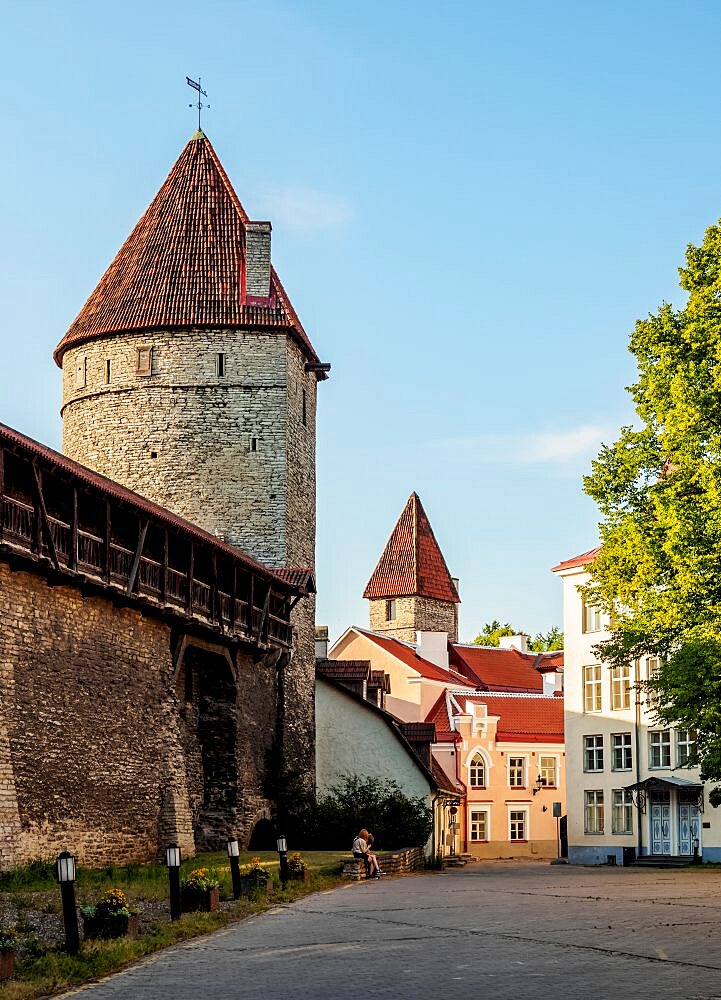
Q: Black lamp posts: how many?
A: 4